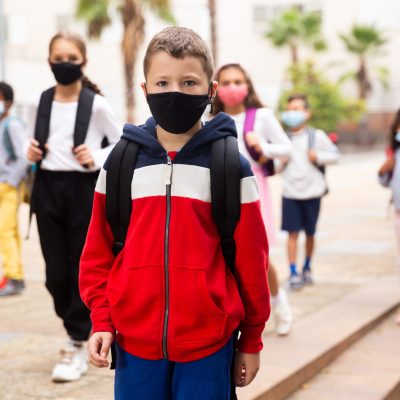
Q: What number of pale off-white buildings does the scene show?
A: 1